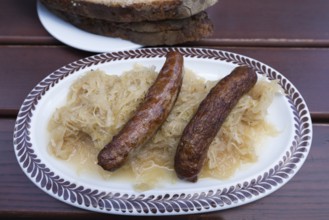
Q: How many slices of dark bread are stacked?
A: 3